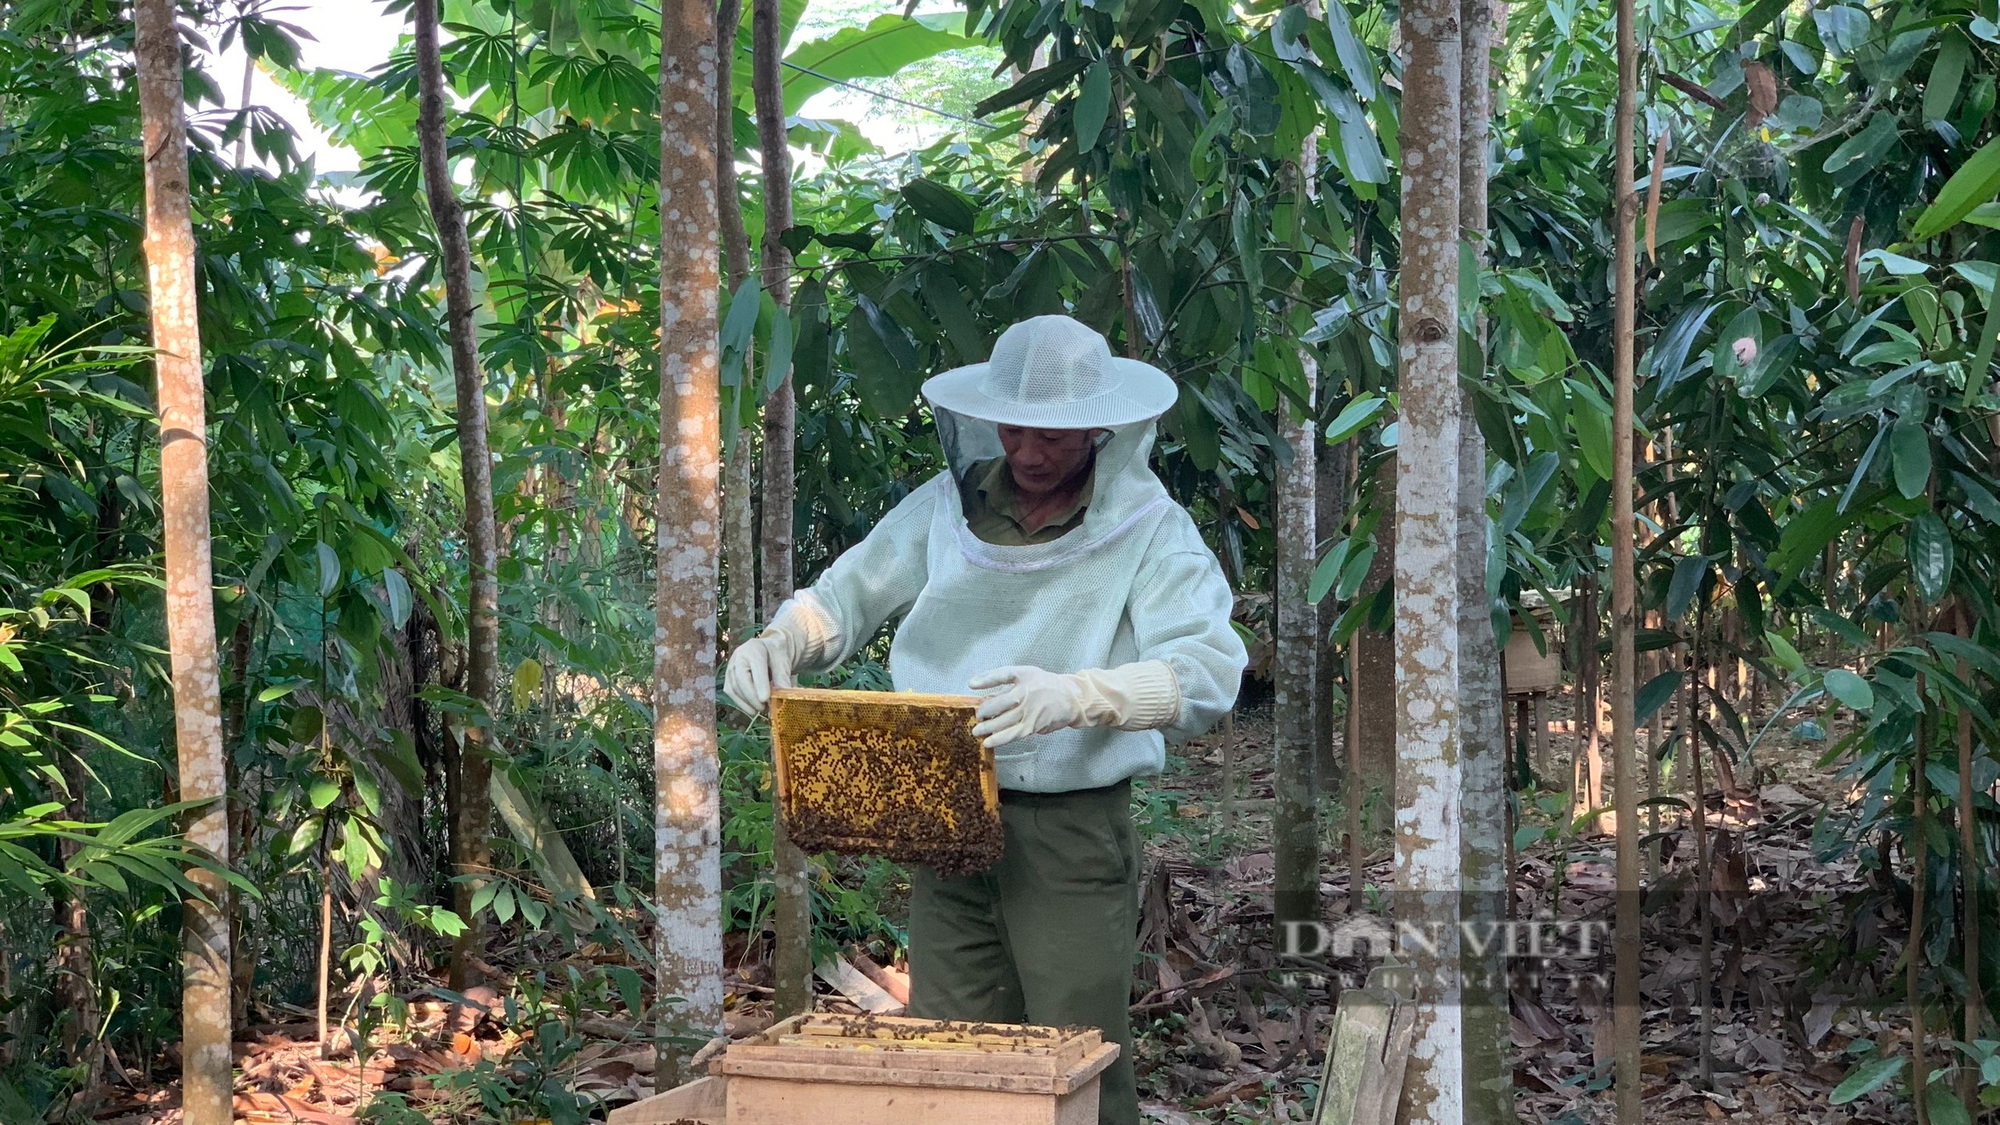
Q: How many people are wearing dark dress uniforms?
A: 0